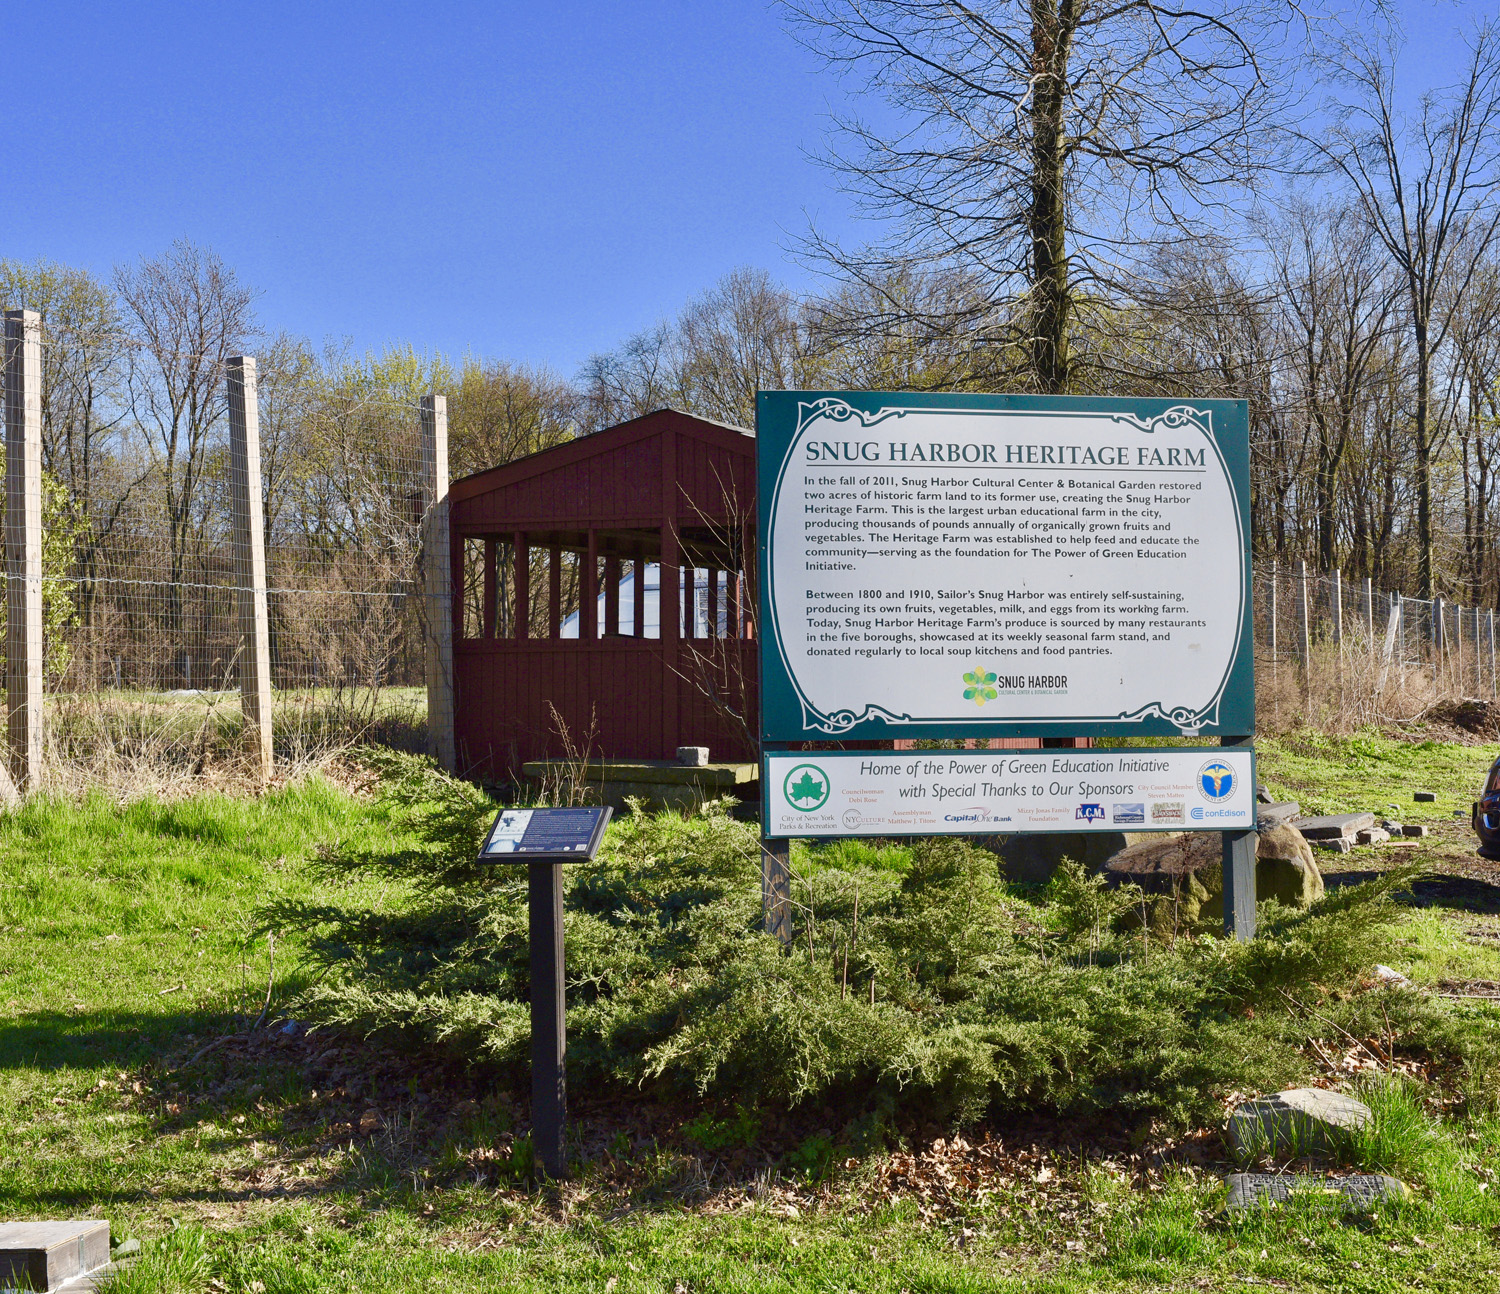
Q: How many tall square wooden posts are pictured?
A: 3